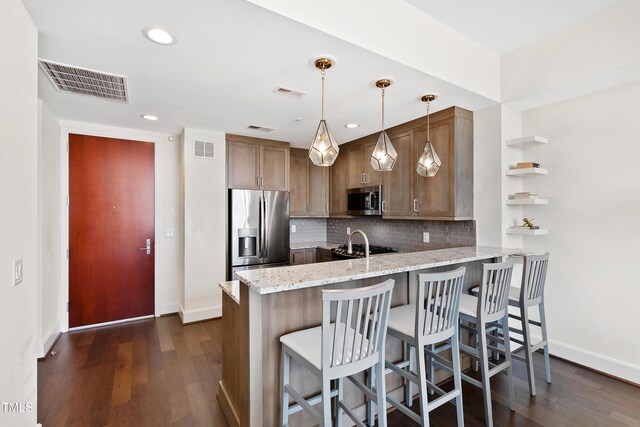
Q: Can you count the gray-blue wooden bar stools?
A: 4